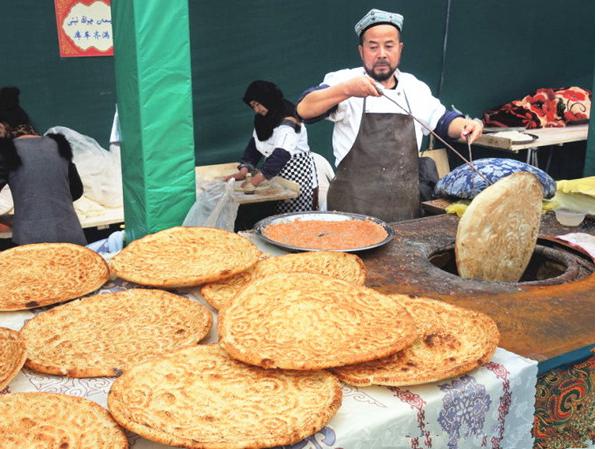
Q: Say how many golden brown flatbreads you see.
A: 9